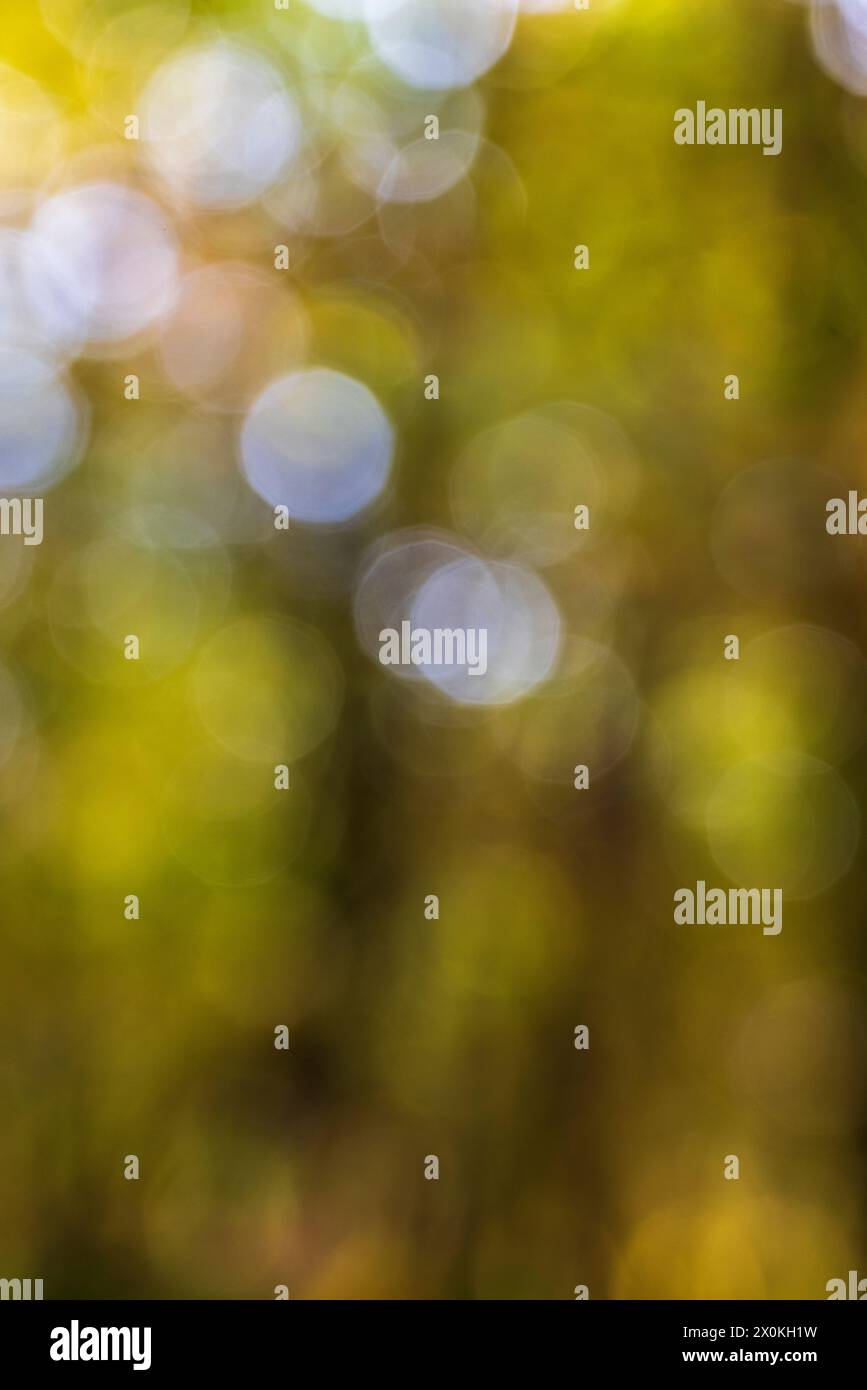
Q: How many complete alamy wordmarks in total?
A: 4